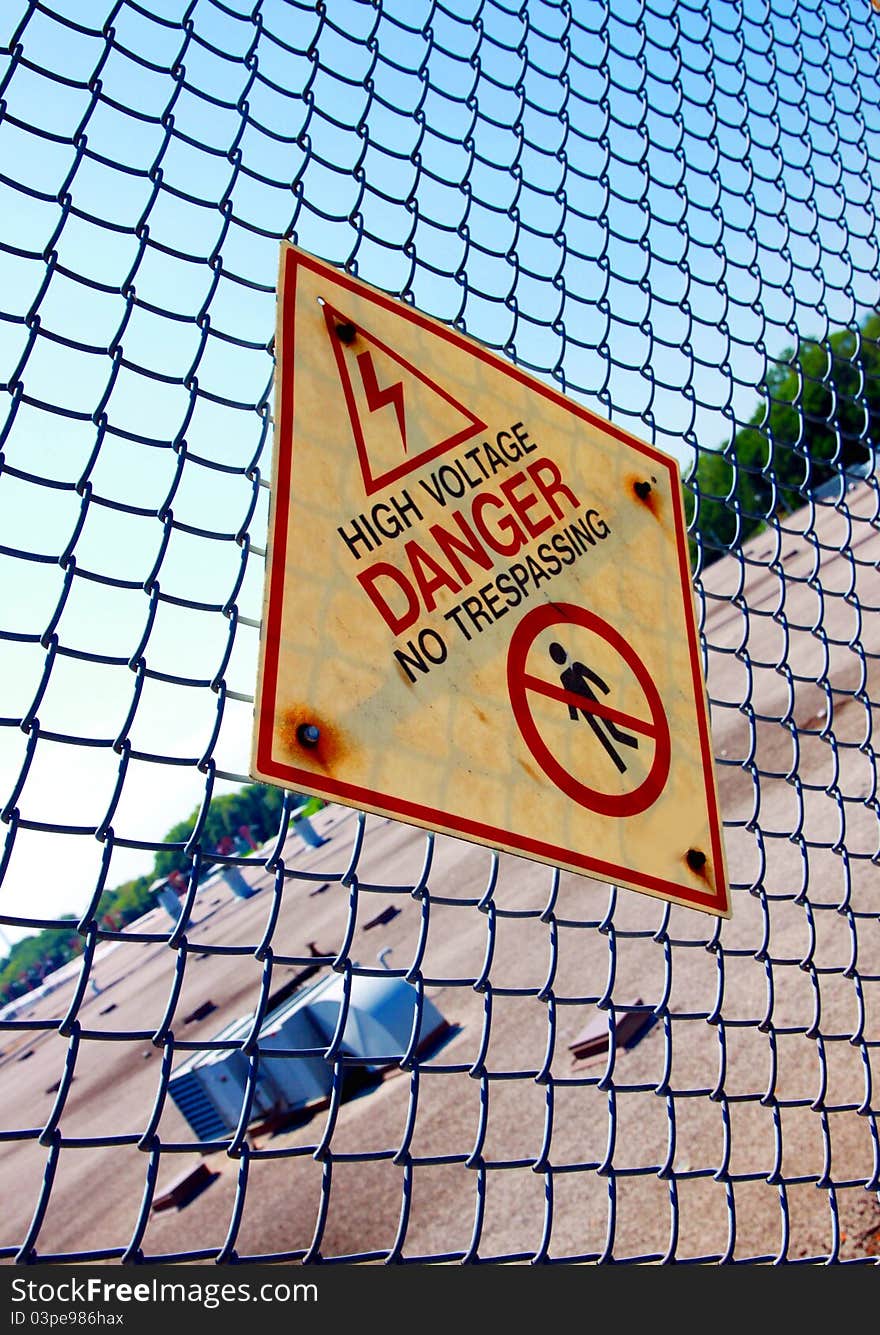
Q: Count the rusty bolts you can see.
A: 4